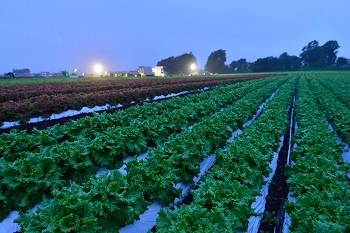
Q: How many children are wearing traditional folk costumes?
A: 0